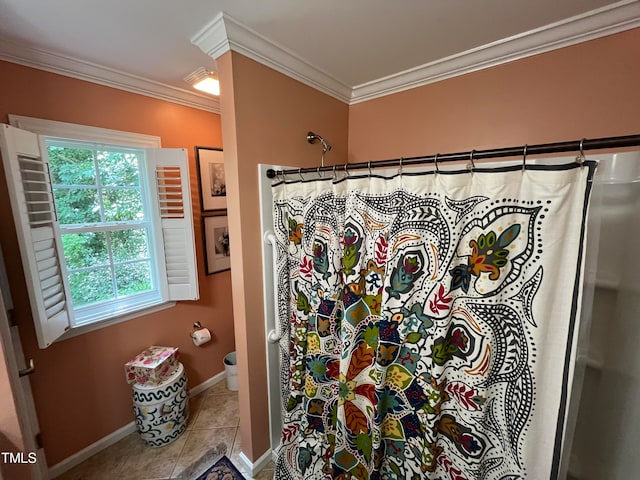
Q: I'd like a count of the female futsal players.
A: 0